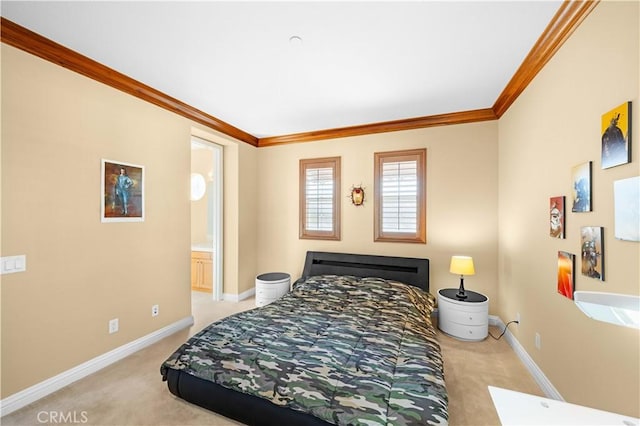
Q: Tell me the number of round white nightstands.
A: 2